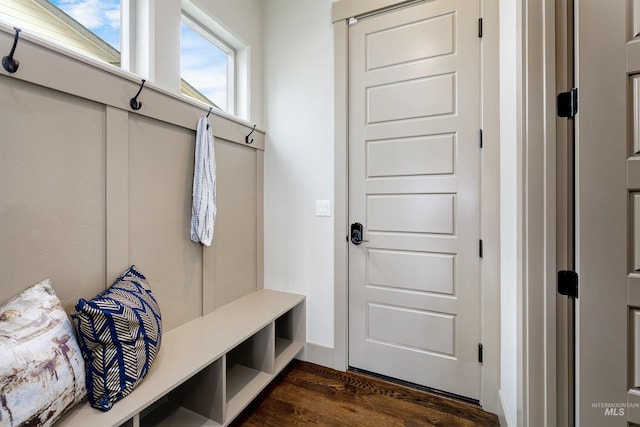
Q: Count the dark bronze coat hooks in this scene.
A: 4